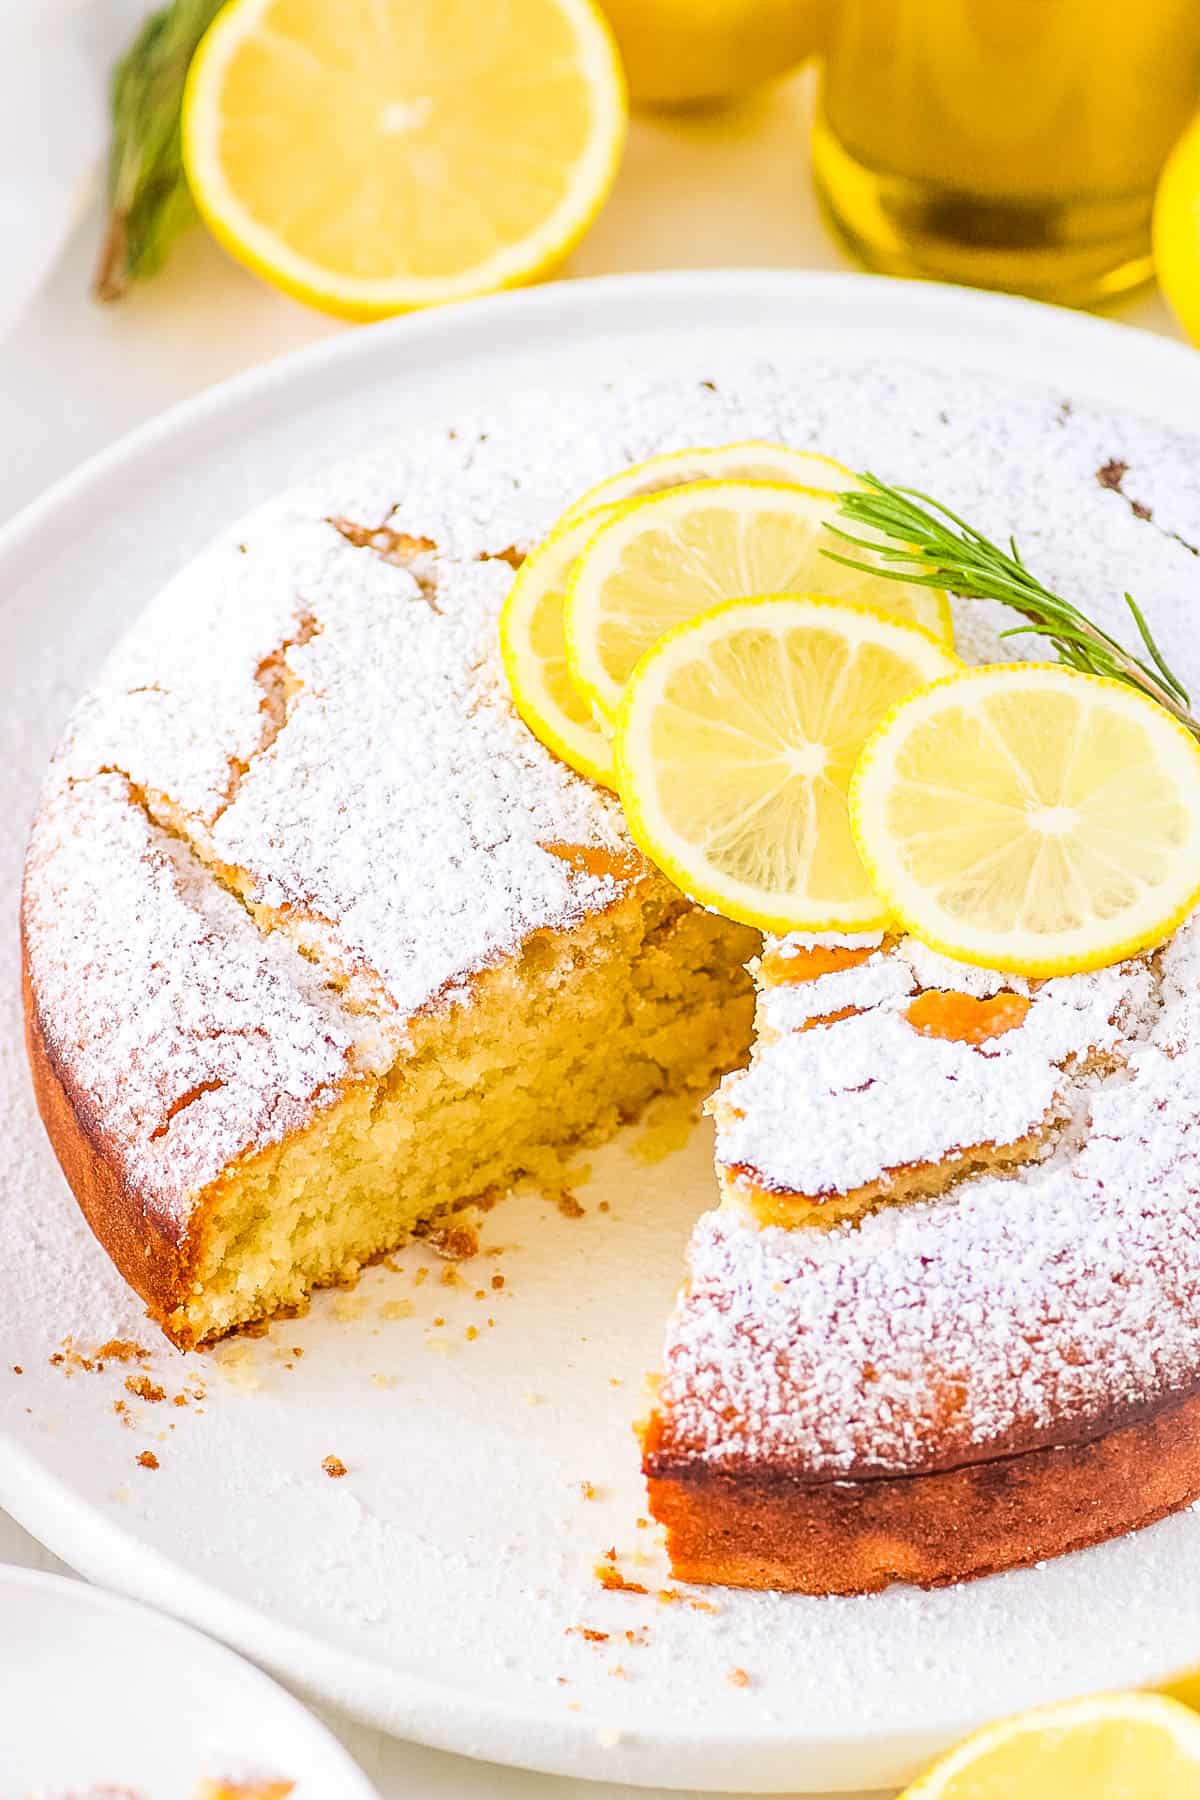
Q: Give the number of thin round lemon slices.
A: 5